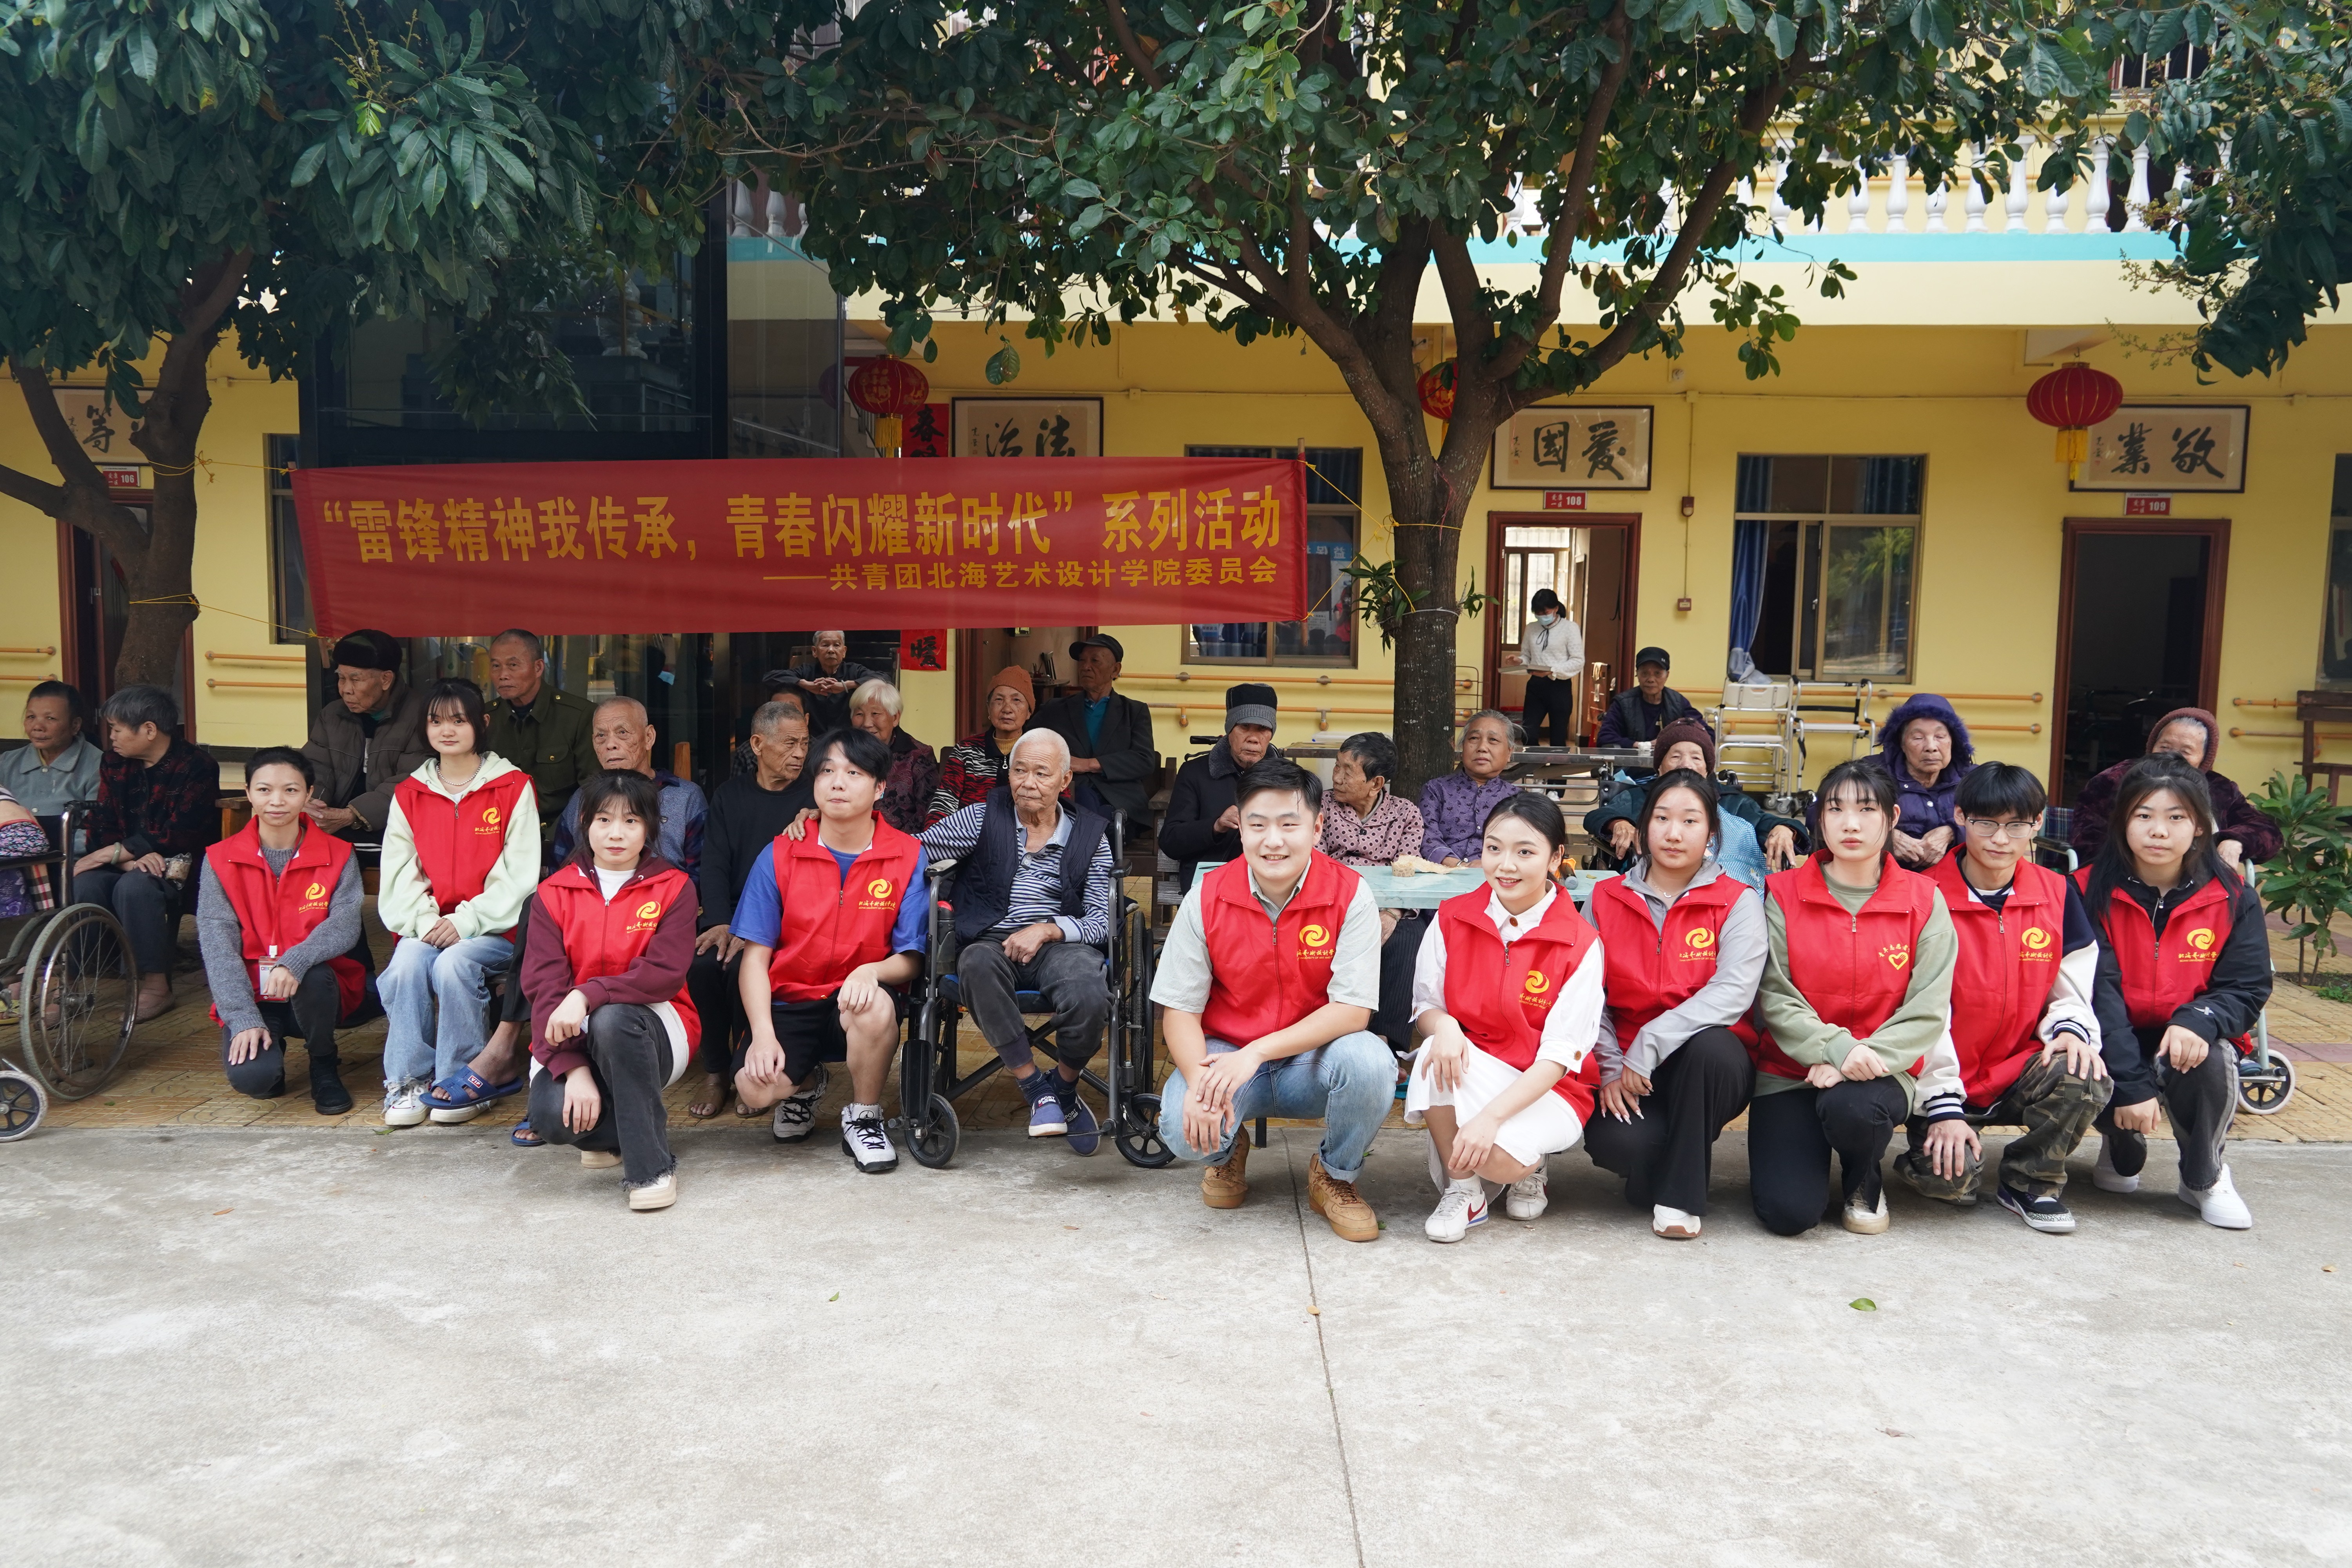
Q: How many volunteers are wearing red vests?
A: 10